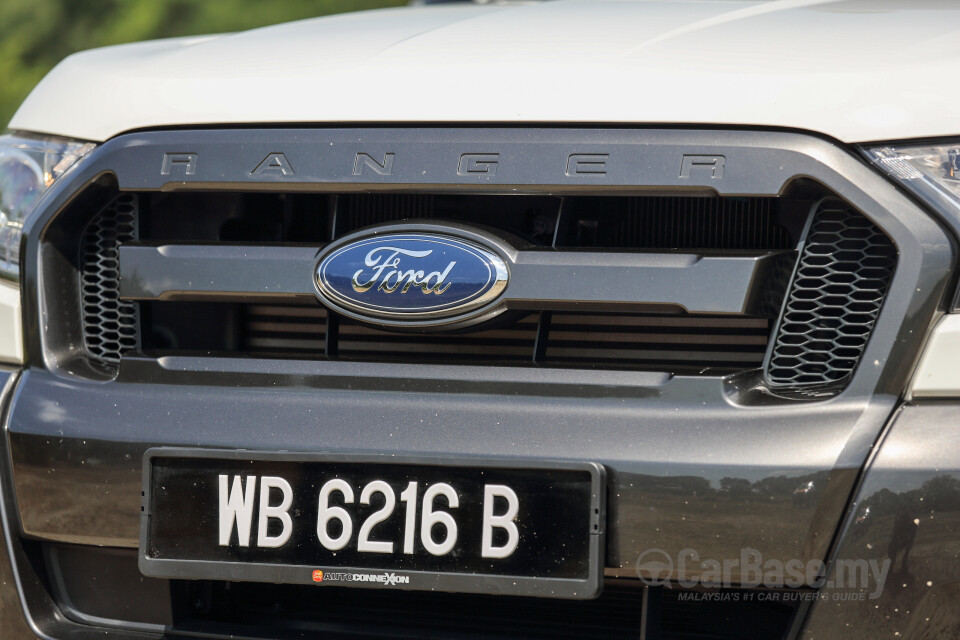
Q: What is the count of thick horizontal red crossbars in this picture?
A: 0